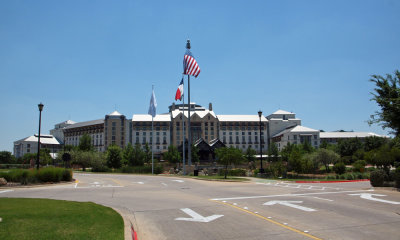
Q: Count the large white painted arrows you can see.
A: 3